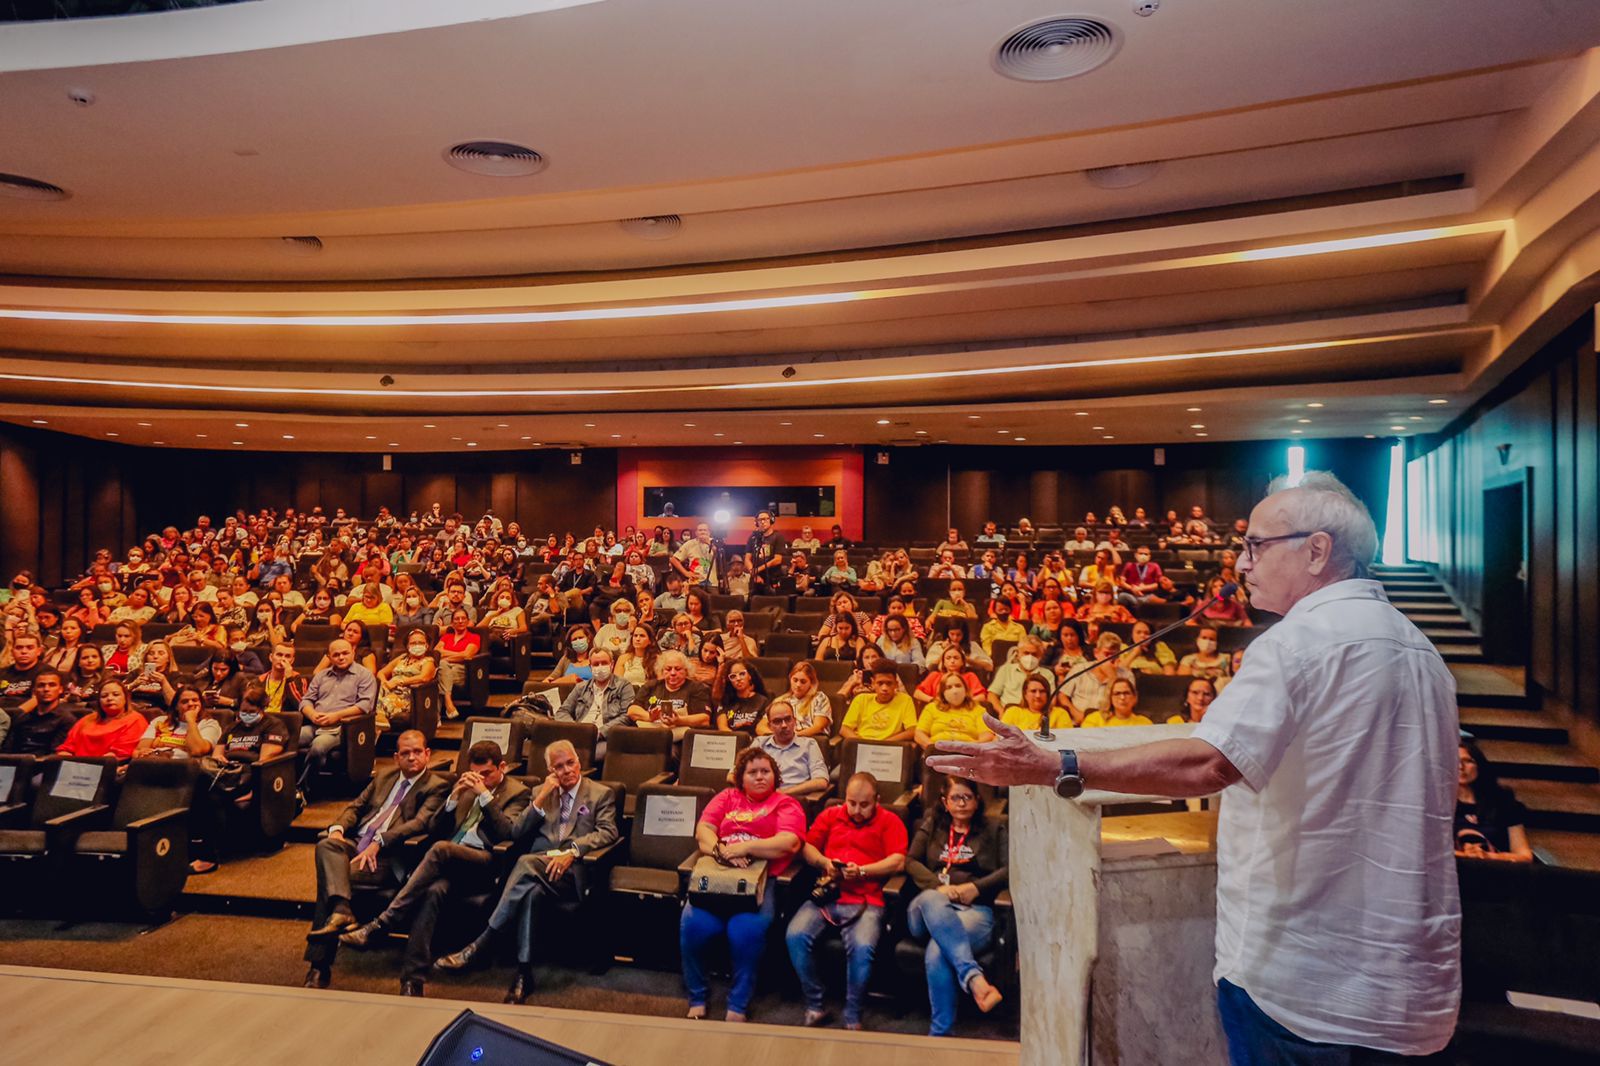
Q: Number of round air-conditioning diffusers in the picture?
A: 6